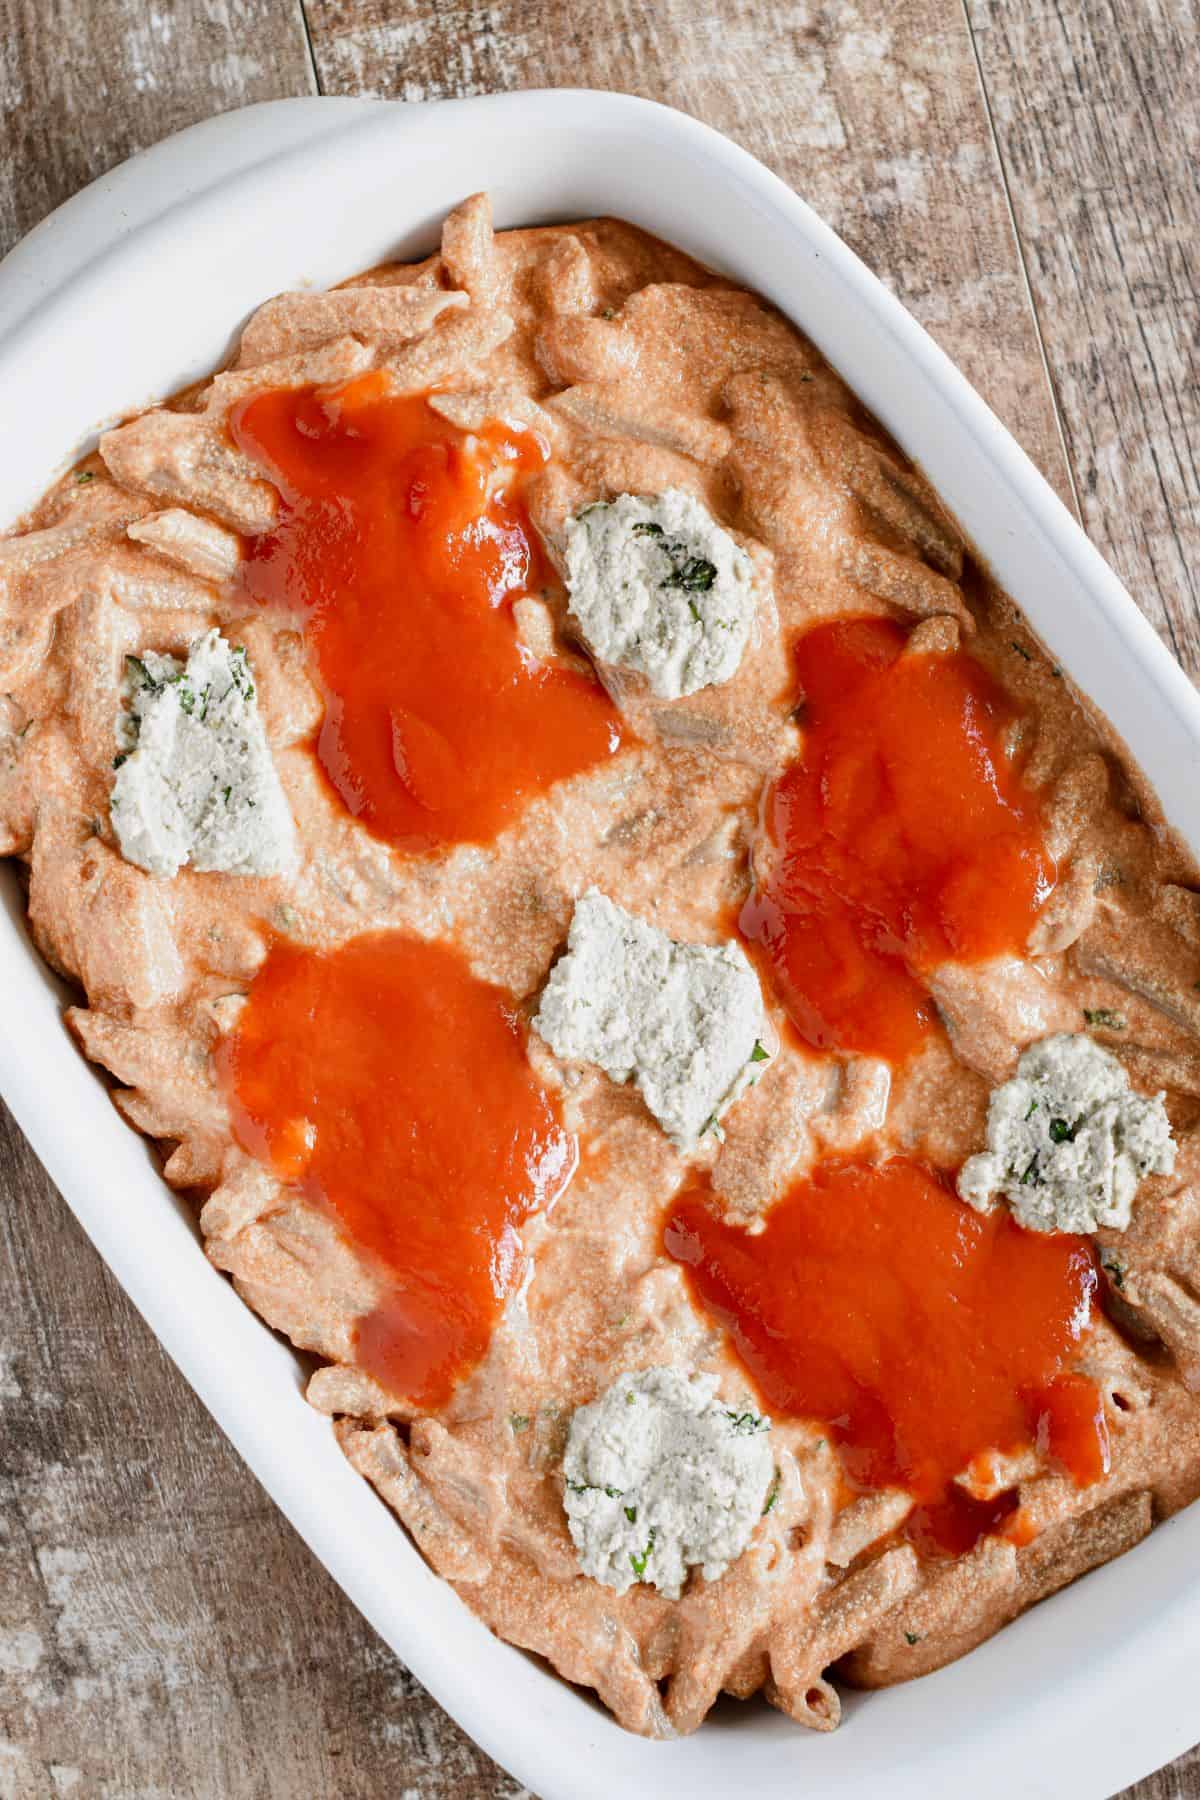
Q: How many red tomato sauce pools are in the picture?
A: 4